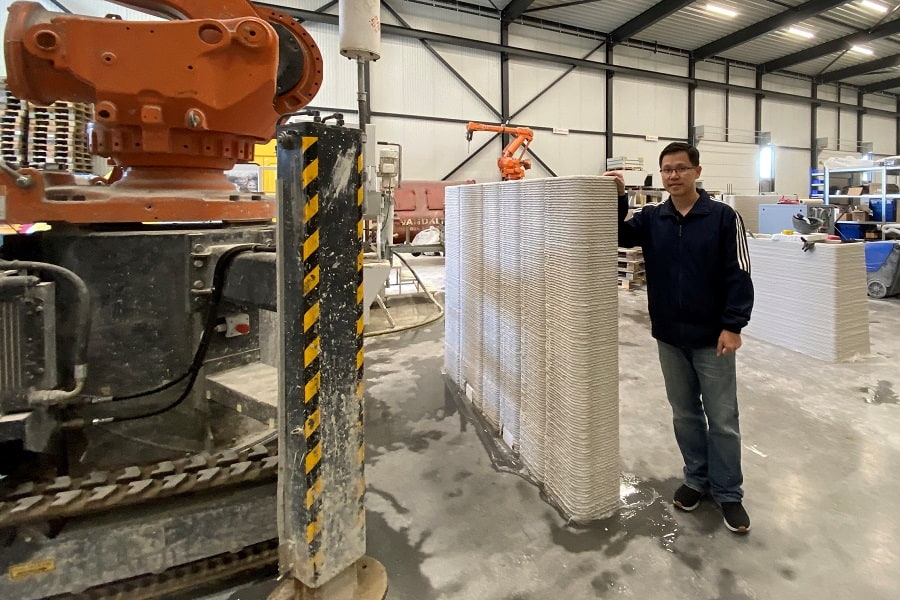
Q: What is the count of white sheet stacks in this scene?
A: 2